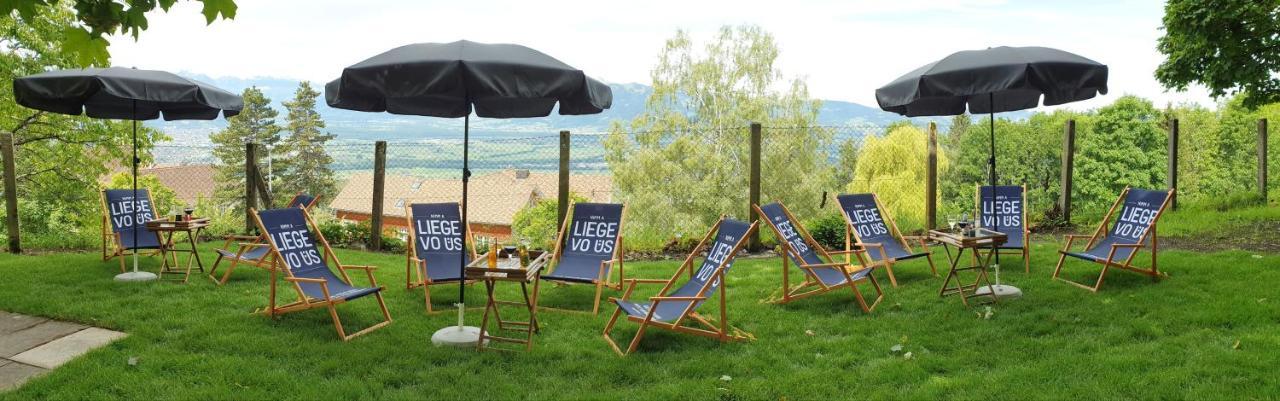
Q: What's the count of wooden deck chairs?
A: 10